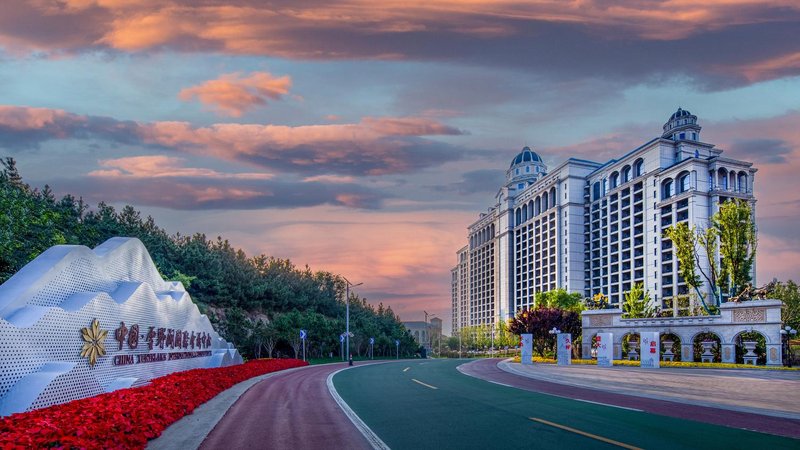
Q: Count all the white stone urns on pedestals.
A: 4